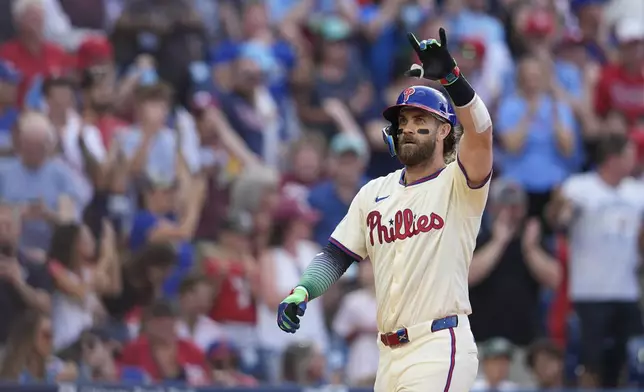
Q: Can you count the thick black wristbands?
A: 1